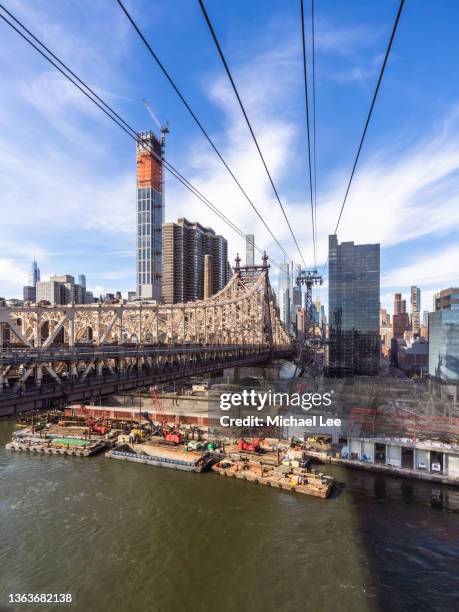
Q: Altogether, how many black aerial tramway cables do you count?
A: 7